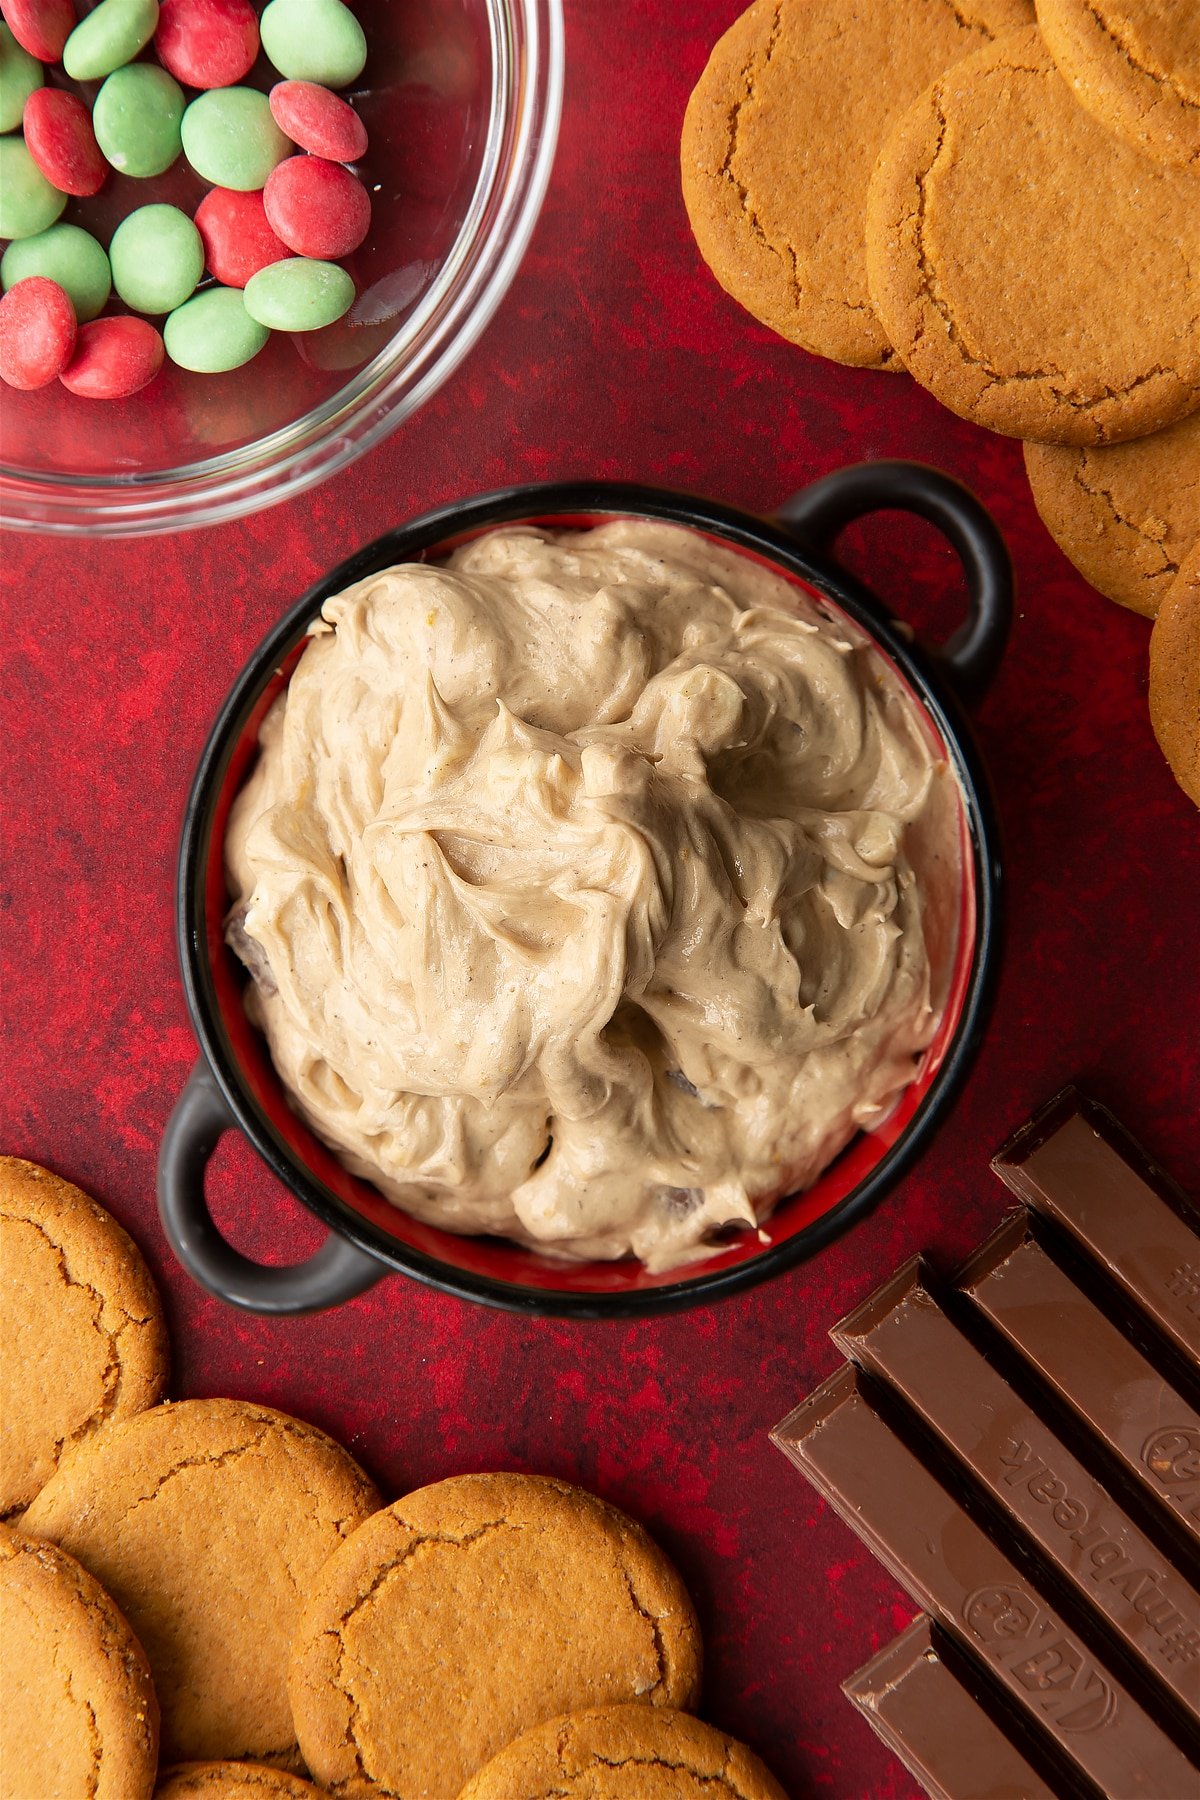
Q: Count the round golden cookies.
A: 11